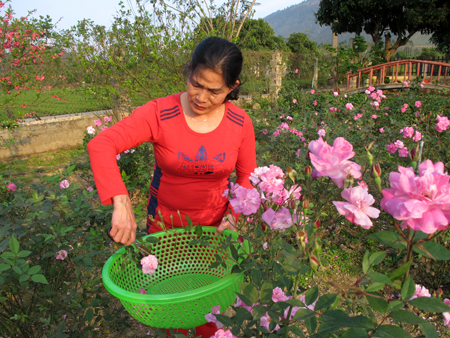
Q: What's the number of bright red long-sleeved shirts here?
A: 1